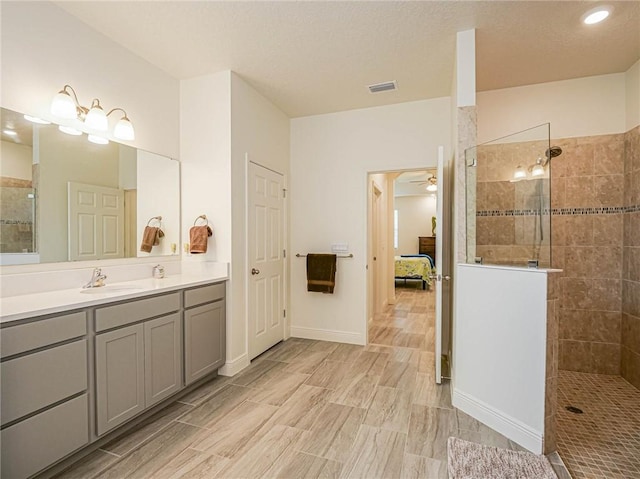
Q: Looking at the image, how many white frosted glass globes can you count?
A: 3